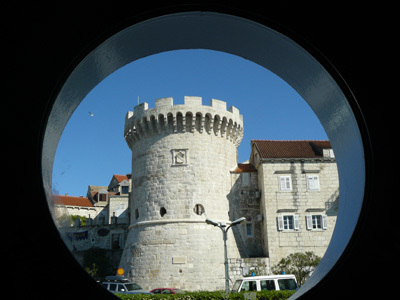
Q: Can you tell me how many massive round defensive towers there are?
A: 1